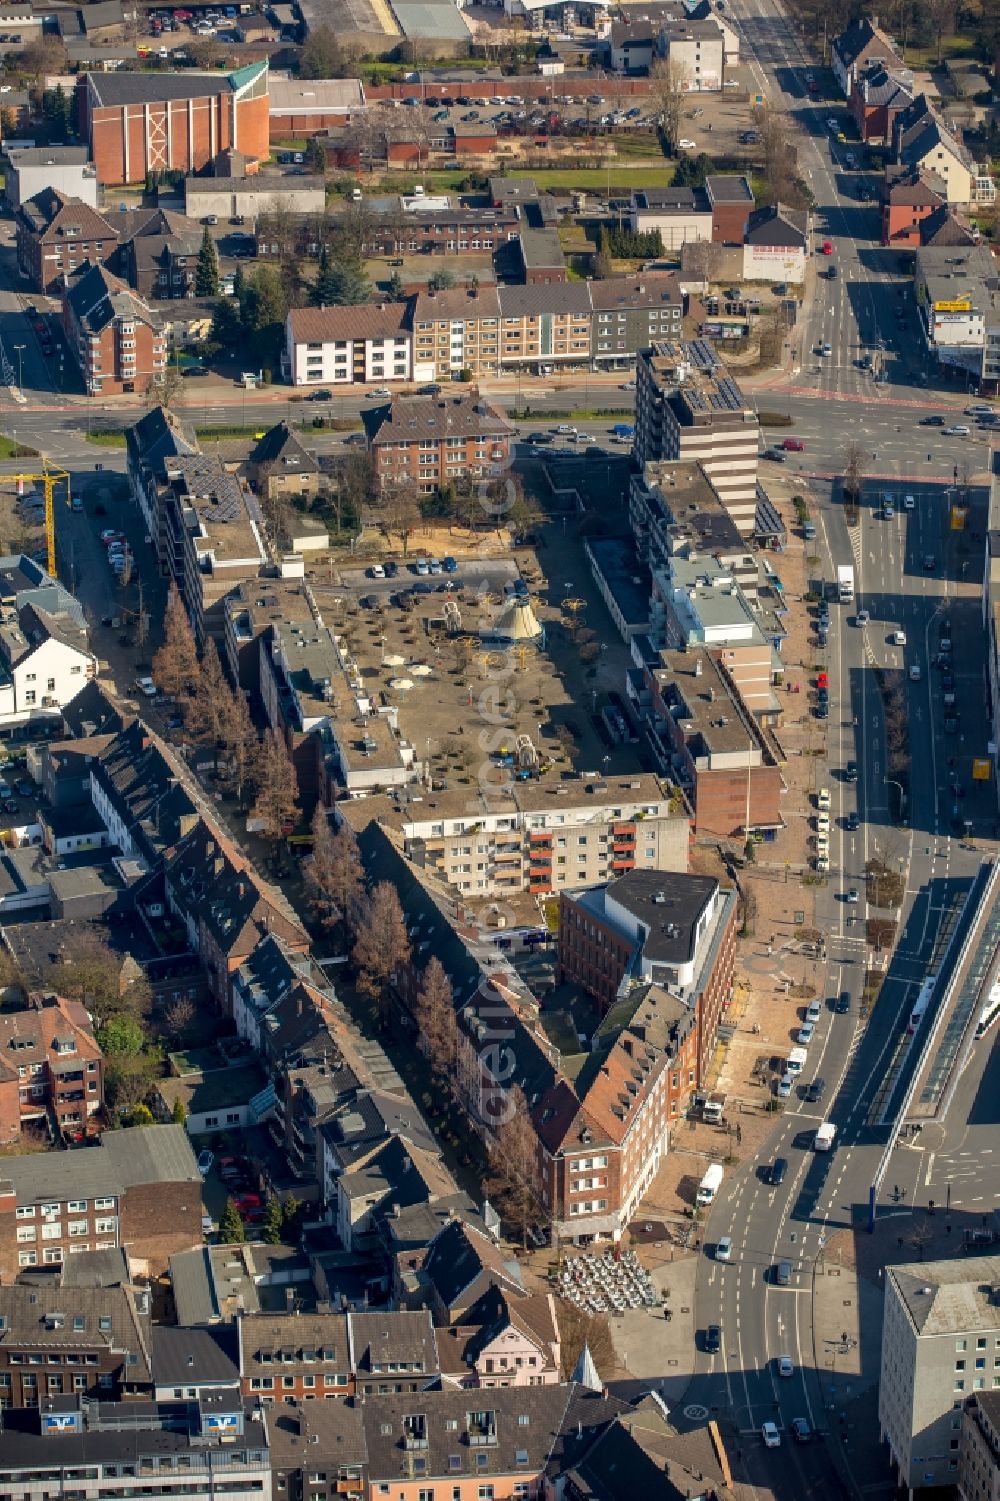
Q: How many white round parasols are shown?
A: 3